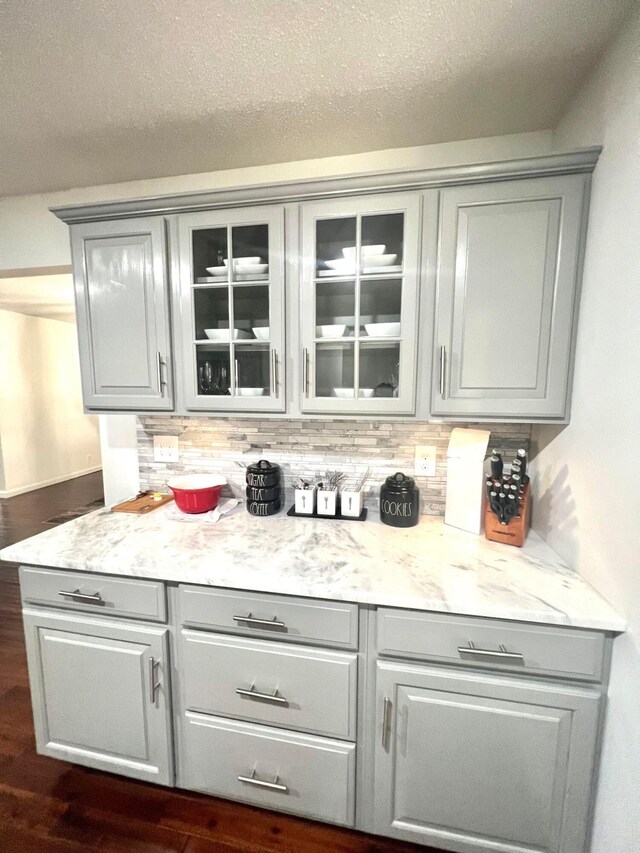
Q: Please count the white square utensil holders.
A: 3